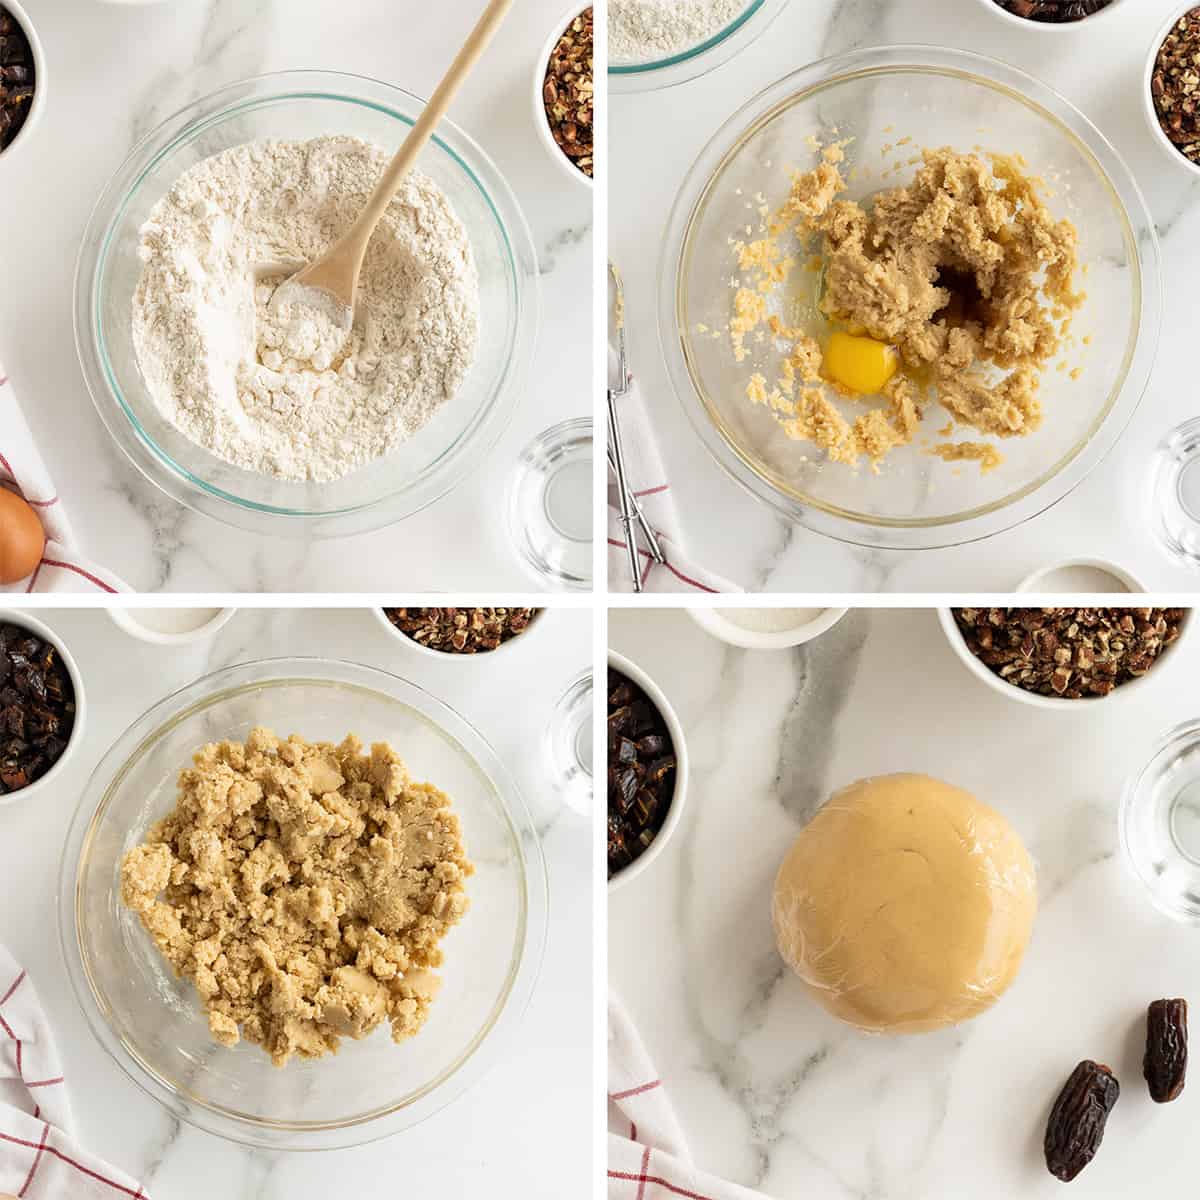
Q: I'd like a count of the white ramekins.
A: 11